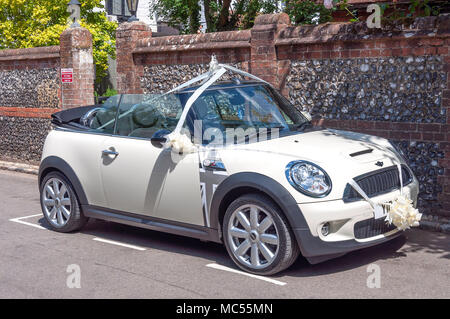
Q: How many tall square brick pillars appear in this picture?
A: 3